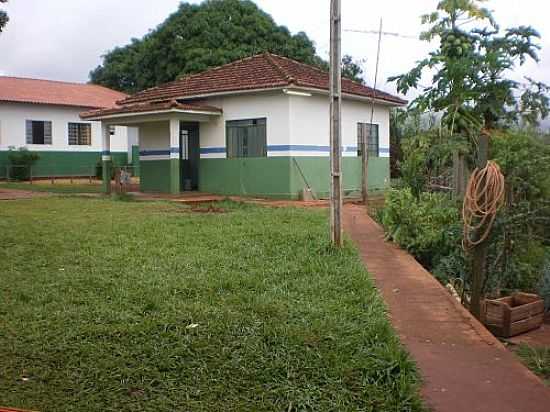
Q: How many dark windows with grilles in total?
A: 4